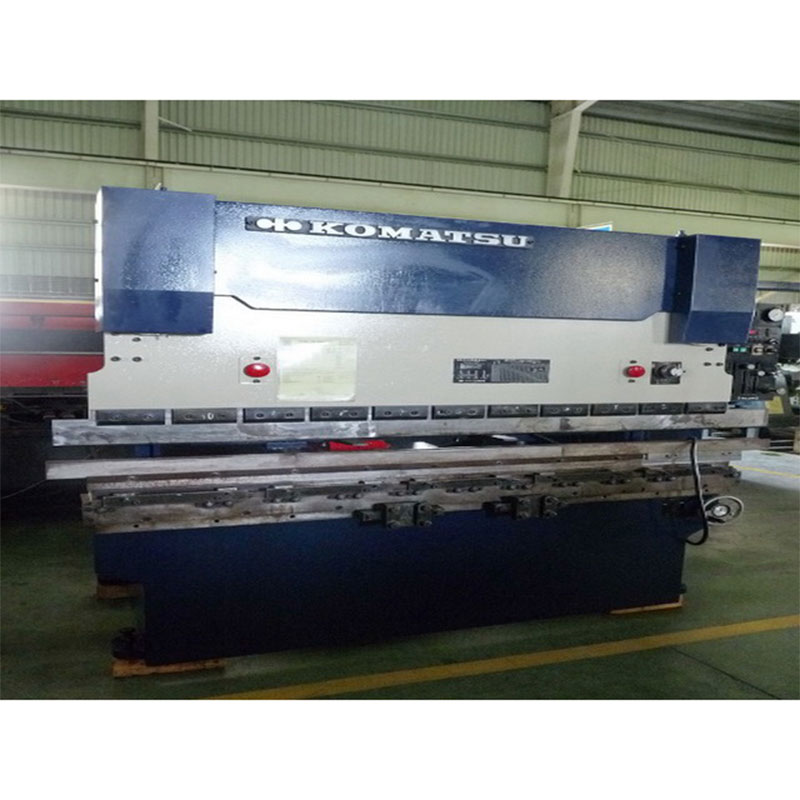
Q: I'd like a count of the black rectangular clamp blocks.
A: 11